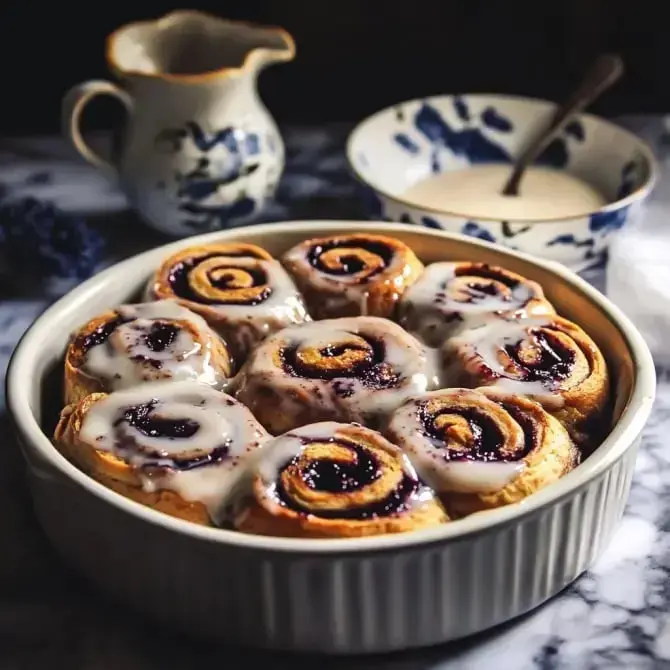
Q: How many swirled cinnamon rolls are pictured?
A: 9